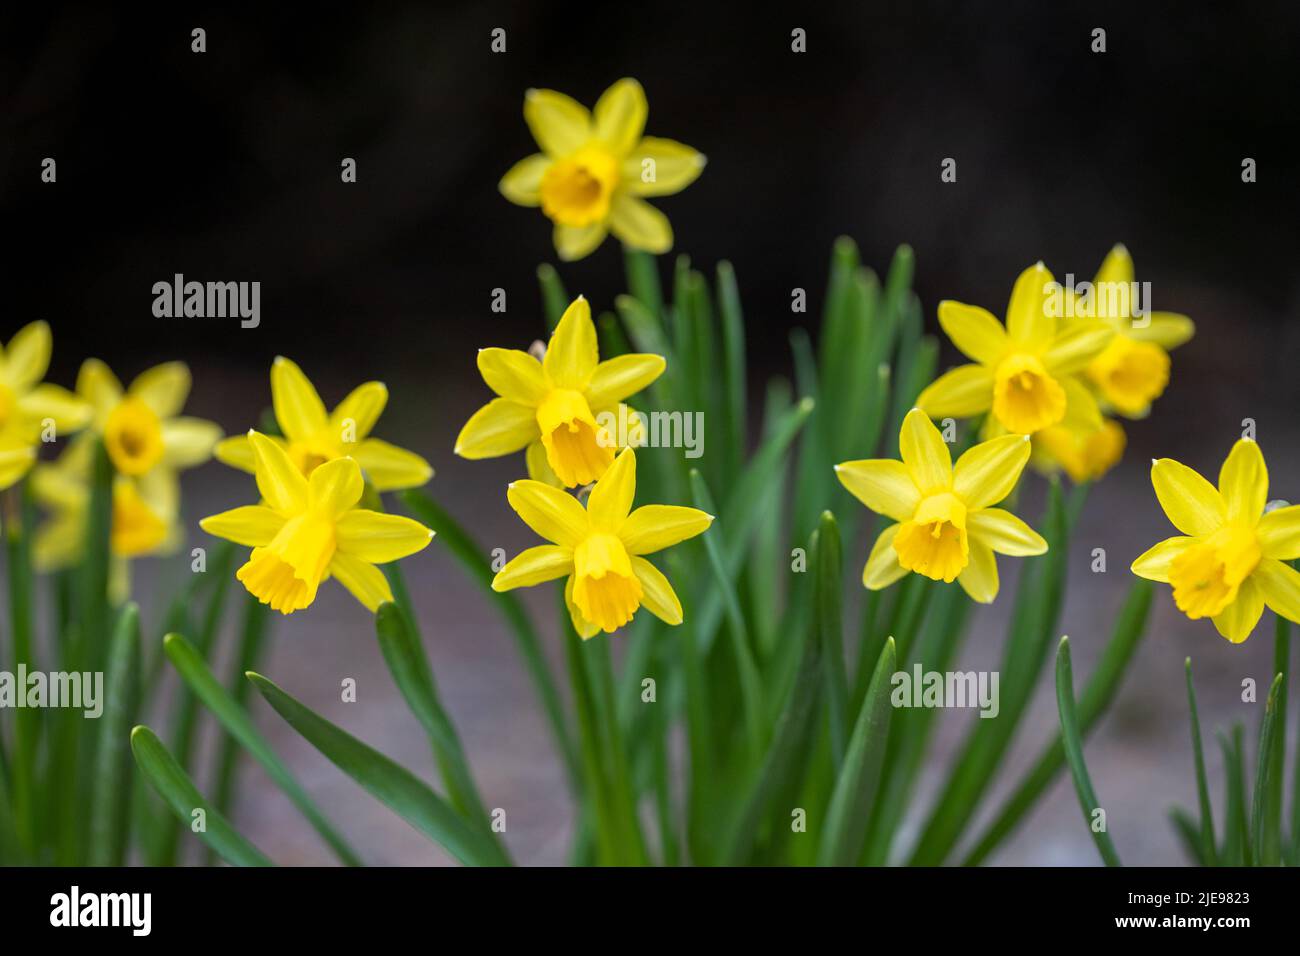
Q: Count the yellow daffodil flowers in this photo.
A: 13